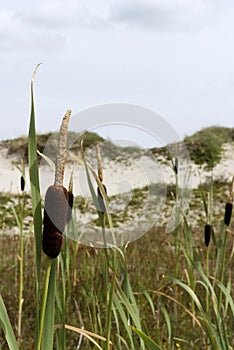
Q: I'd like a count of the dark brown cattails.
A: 7